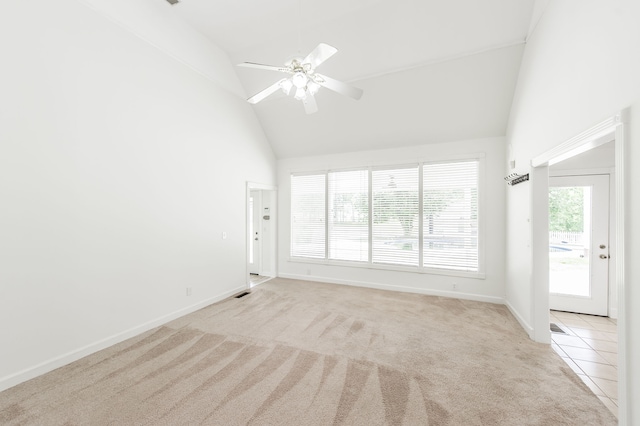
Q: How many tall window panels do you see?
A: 4